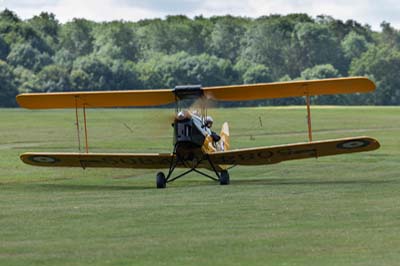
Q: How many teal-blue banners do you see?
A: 0